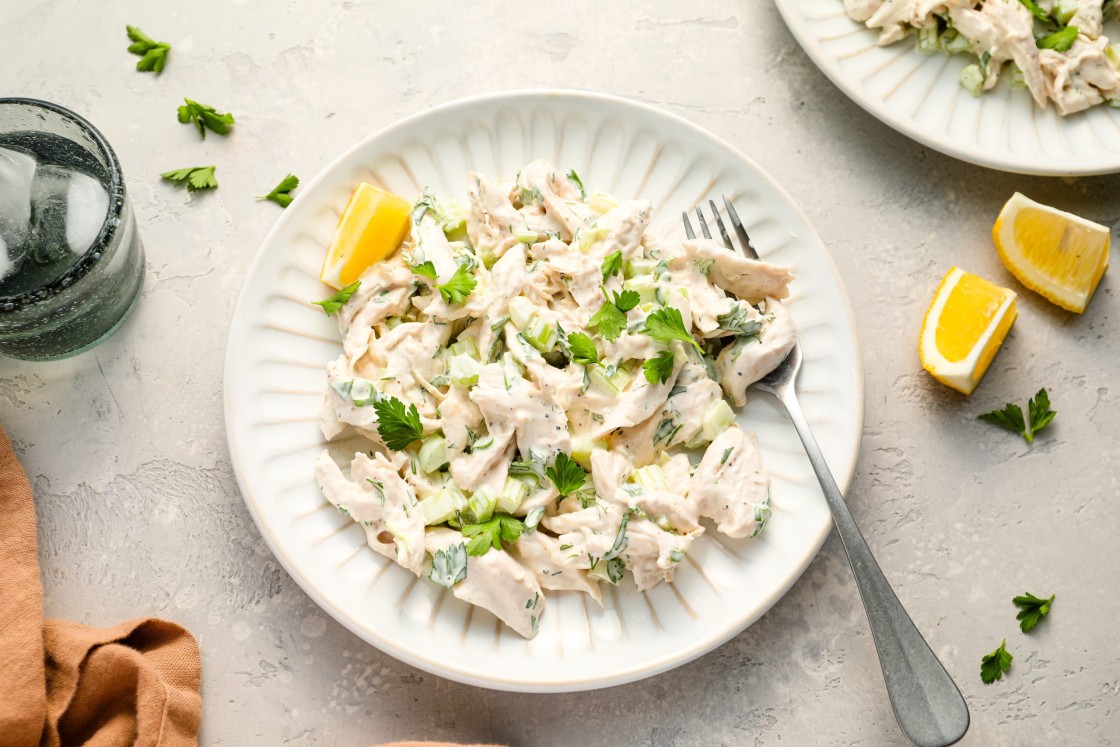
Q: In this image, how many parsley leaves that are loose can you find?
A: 7